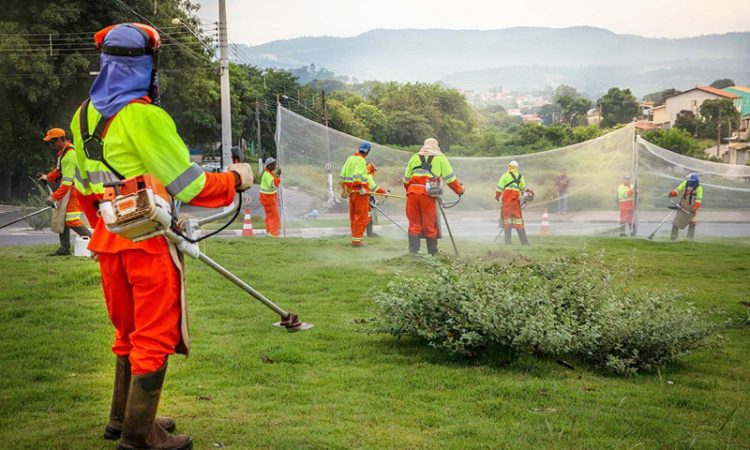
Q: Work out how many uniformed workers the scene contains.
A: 9